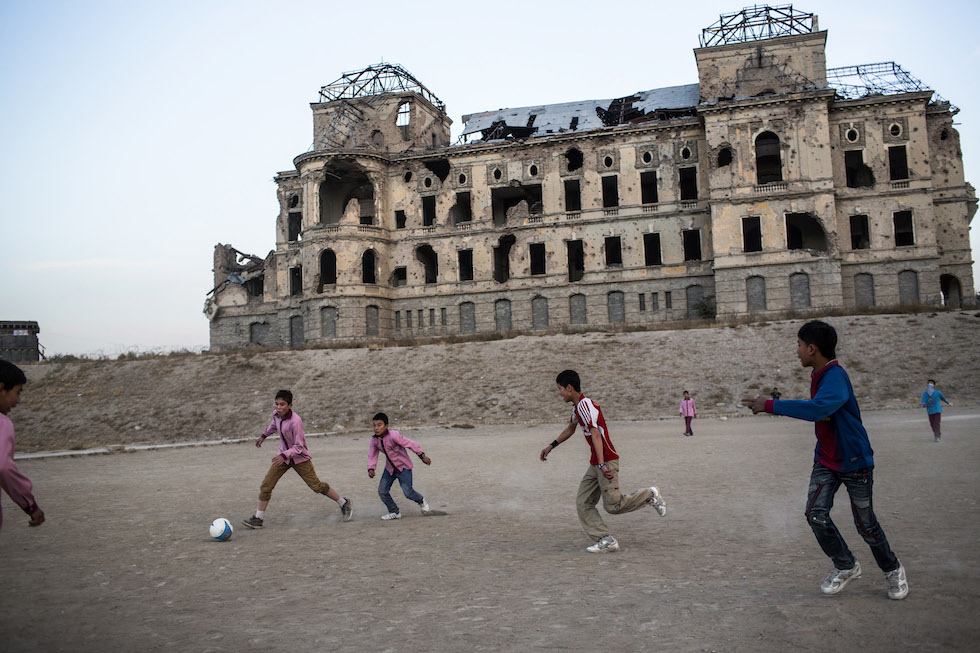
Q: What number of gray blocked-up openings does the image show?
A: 14